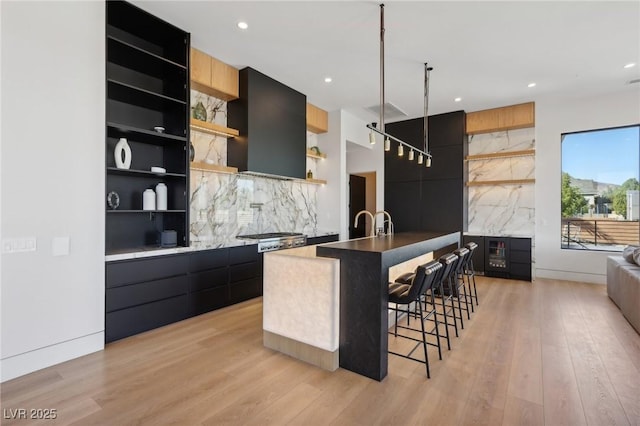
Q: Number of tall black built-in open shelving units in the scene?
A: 1